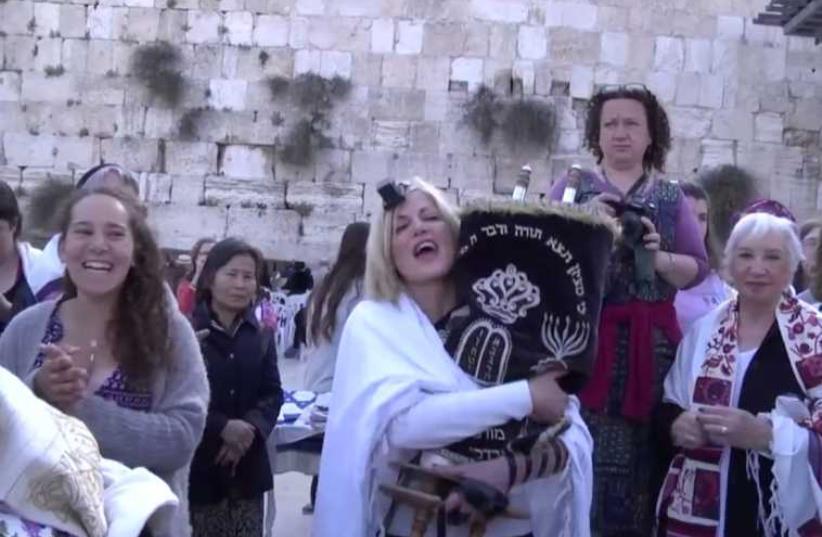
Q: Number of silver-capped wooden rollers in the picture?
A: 2